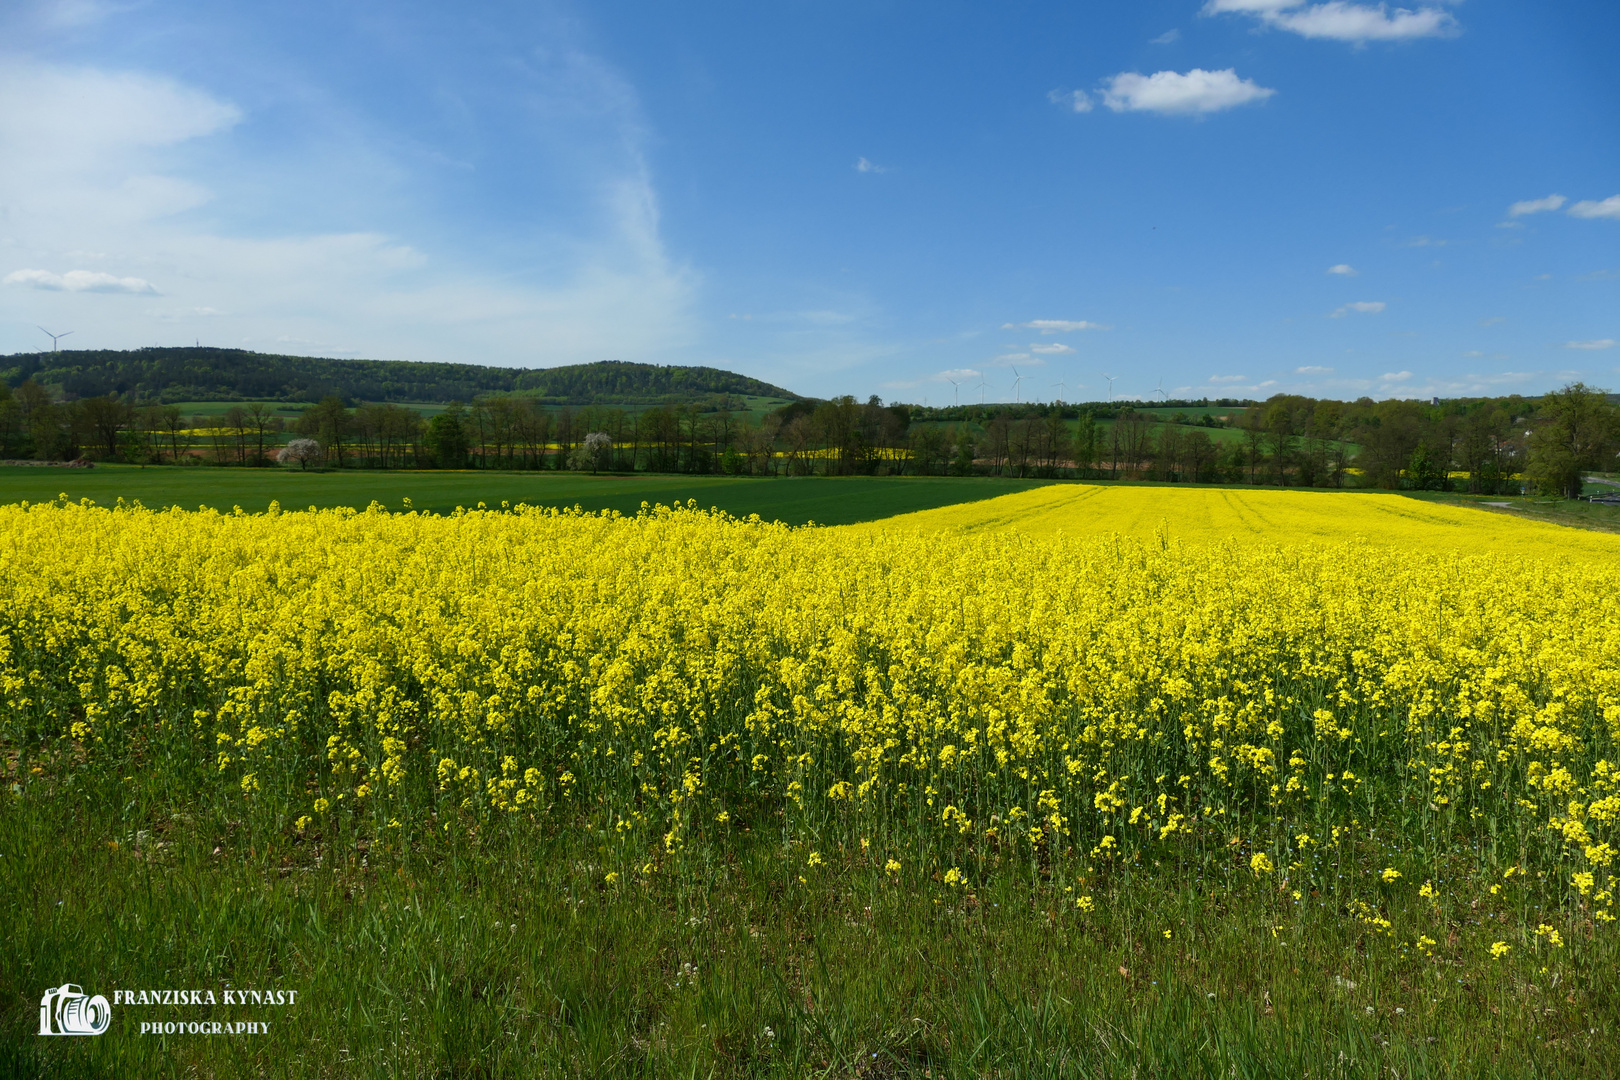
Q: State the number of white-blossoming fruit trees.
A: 2